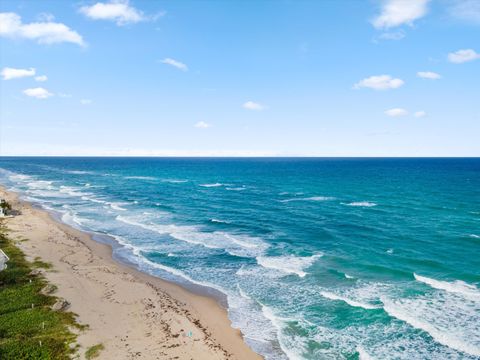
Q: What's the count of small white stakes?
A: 4